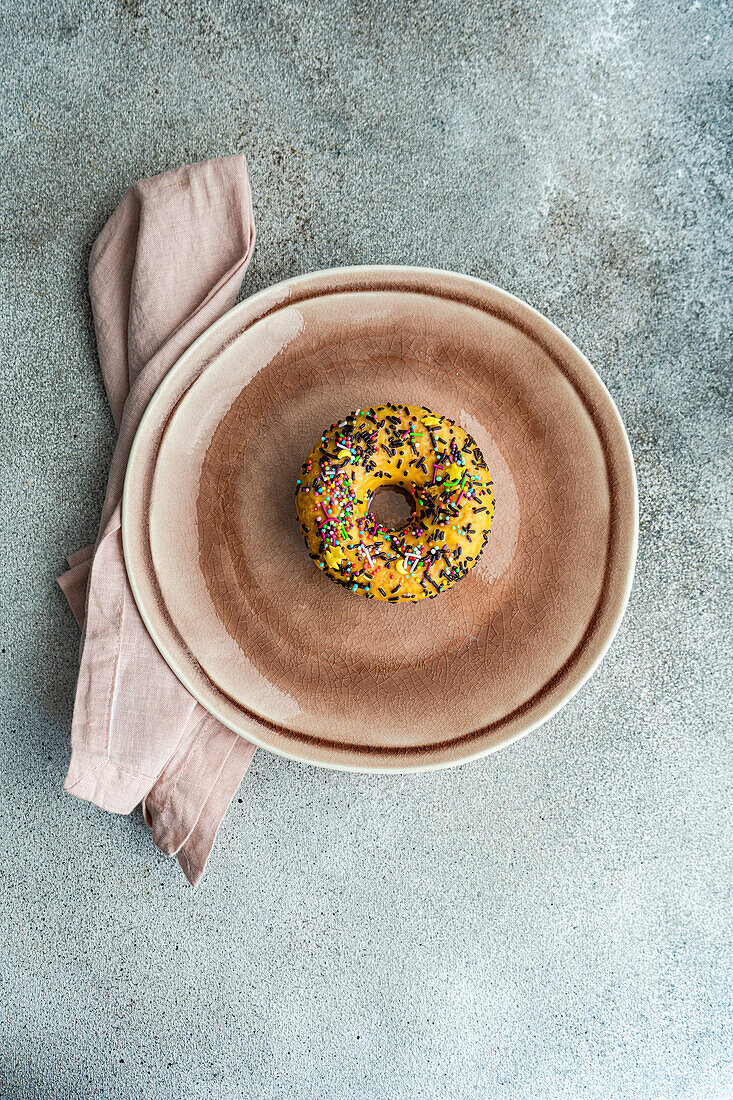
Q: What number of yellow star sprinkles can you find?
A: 4